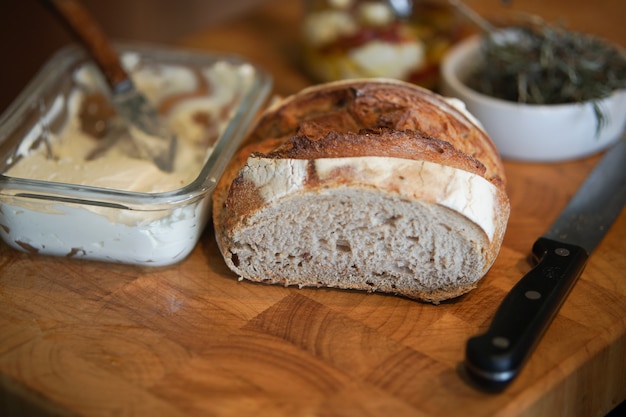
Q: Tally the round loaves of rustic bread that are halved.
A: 1